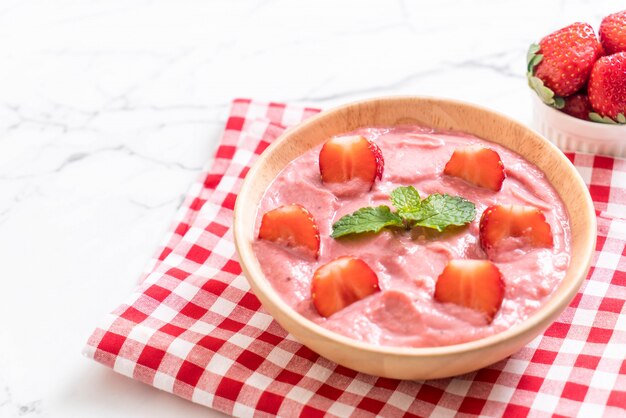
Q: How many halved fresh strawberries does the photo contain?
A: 6